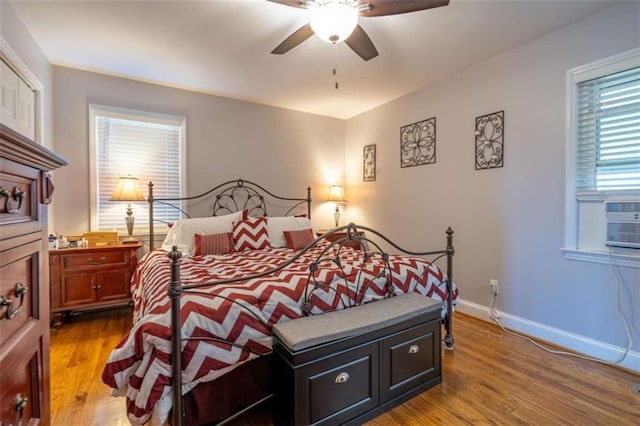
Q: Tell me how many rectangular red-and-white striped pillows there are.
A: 2